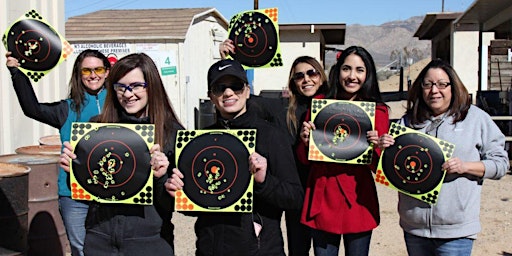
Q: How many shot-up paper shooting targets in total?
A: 6